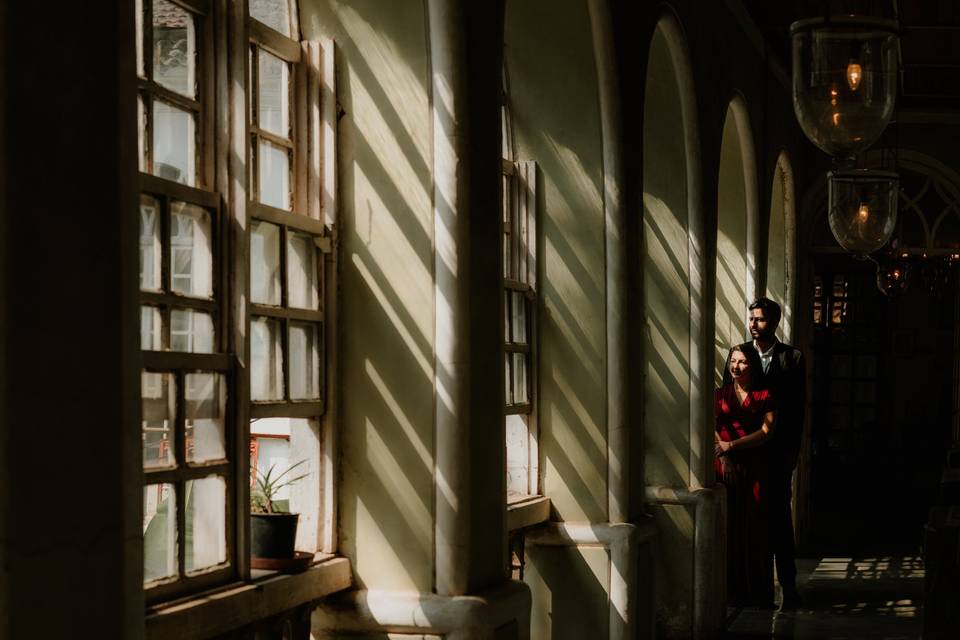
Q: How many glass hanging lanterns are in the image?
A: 3